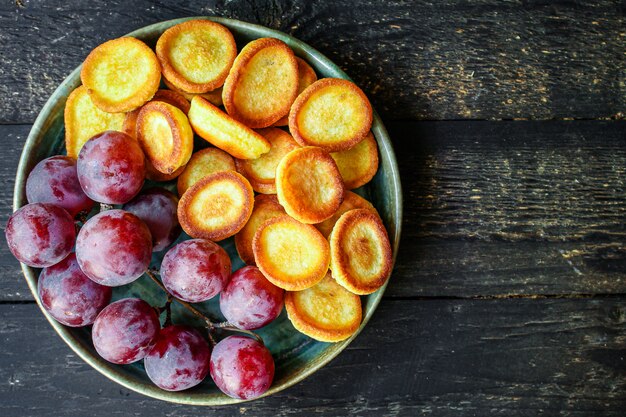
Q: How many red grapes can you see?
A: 11